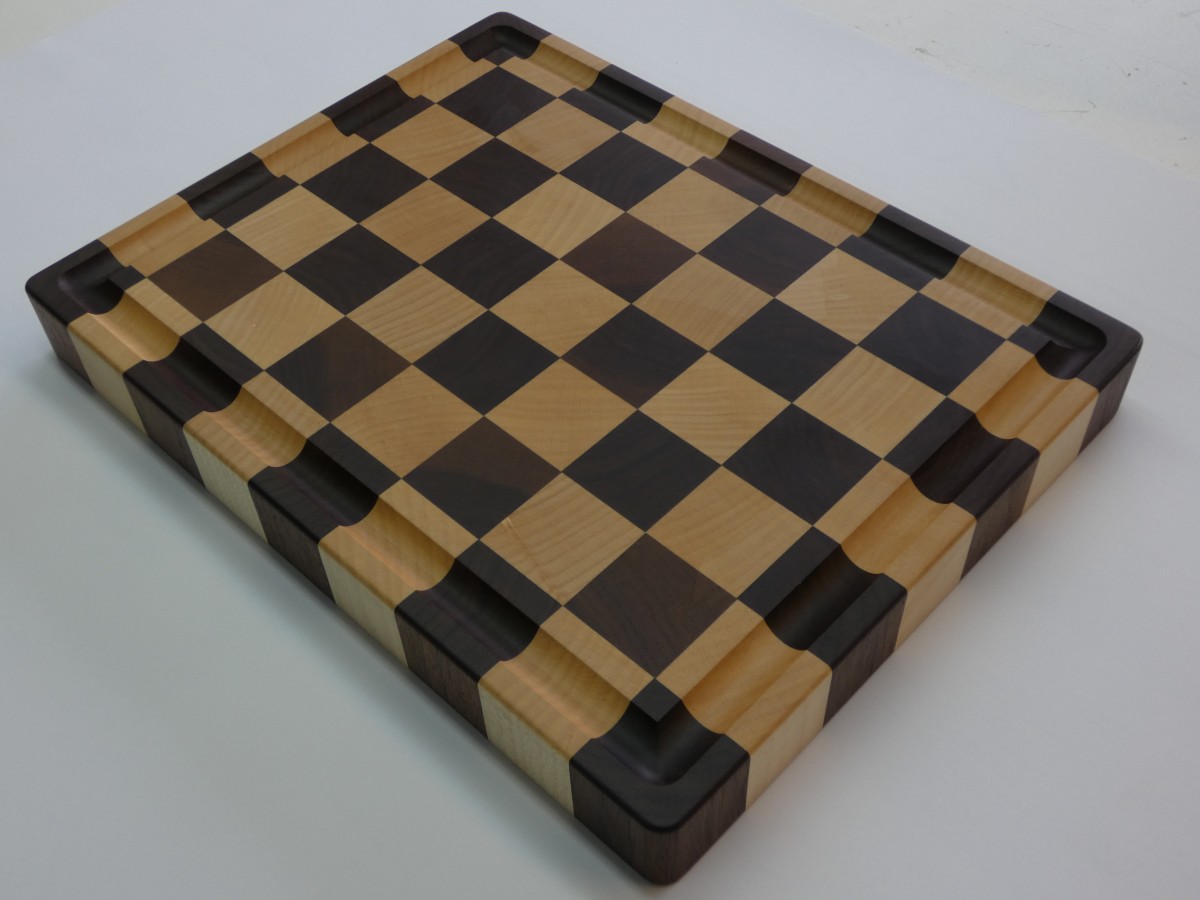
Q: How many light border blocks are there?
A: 14